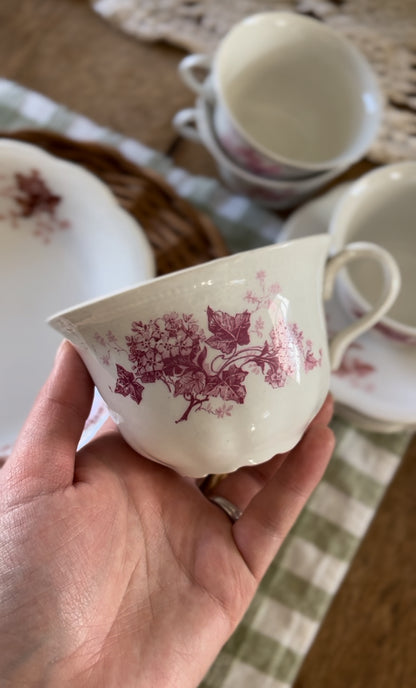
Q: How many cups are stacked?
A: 2